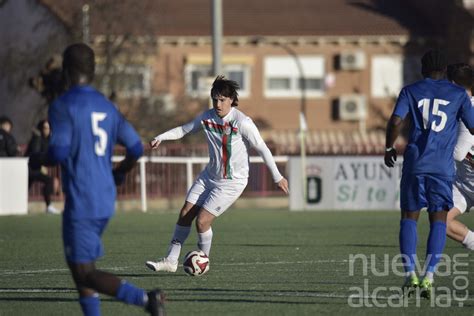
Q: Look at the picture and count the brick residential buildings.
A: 1